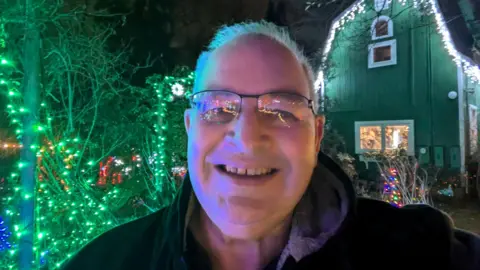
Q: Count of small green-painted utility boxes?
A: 3